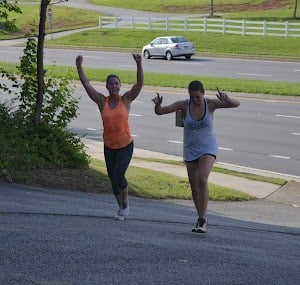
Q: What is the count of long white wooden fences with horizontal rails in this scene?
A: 1